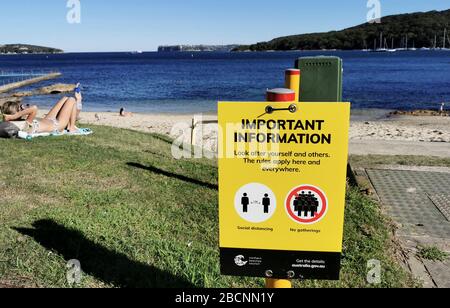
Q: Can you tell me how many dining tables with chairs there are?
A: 0